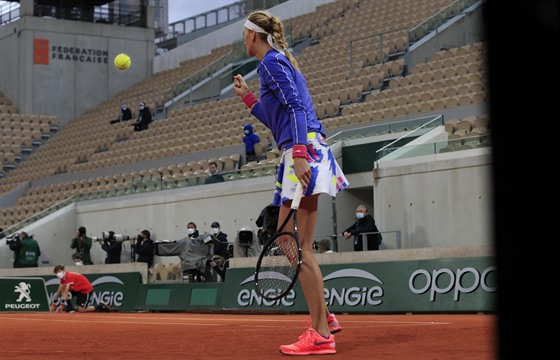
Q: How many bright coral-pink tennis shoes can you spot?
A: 2